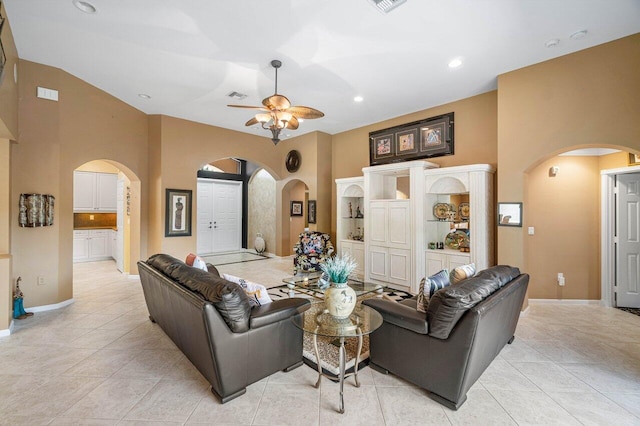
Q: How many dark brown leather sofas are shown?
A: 2